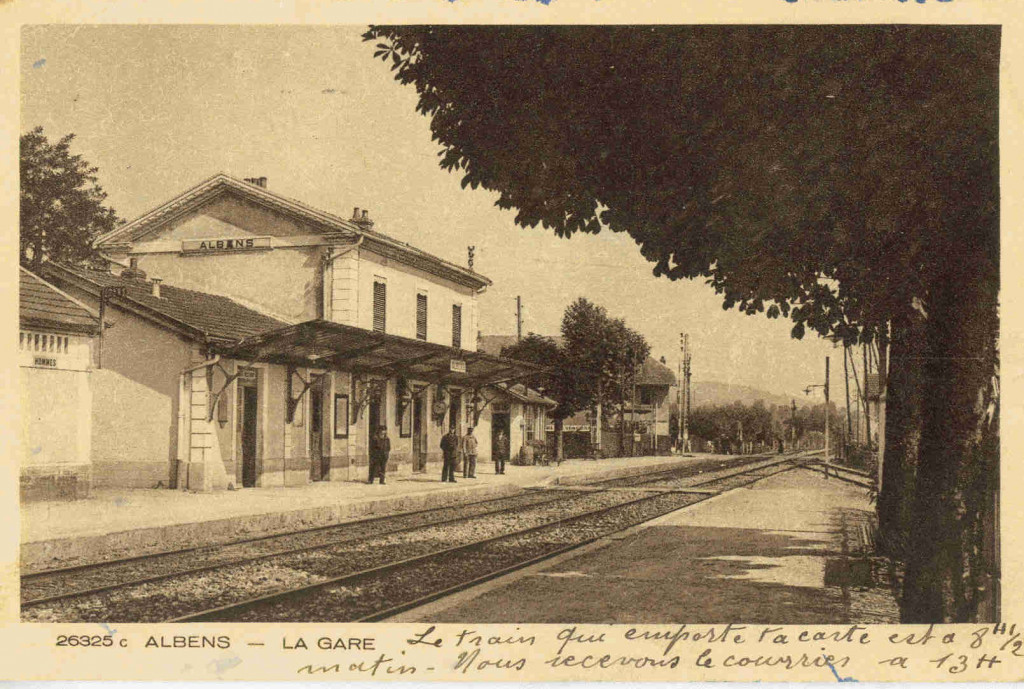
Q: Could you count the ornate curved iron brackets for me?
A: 6